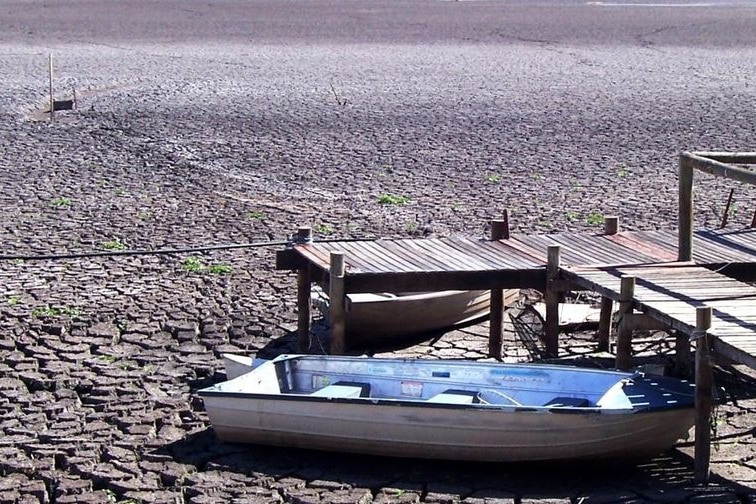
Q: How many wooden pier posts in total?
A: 8